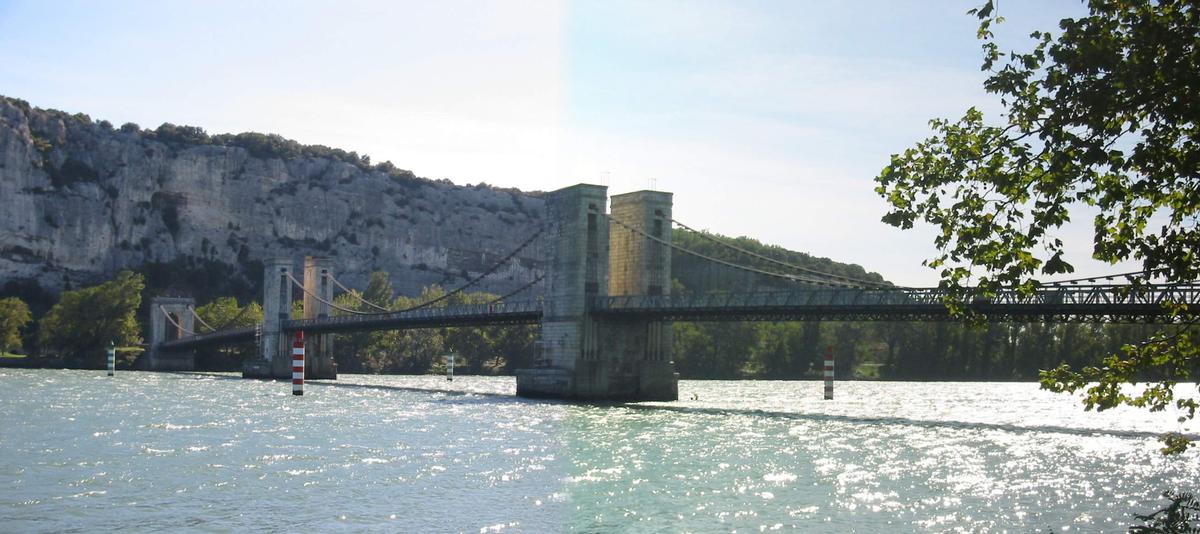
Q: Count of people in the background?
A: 0